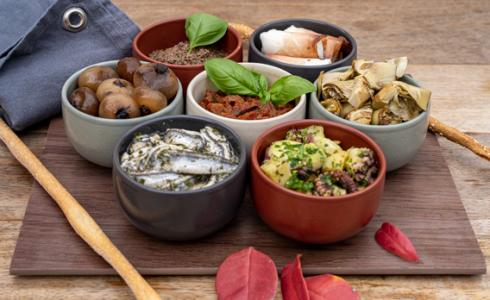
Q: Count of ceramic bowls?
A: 7